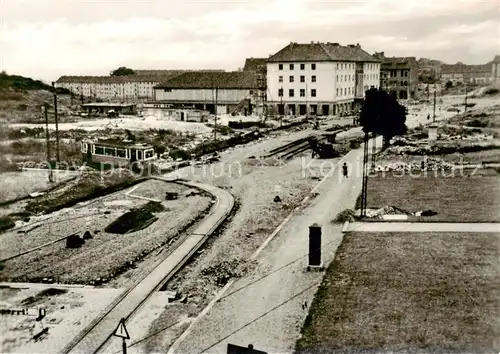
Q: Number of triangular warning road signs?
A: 1